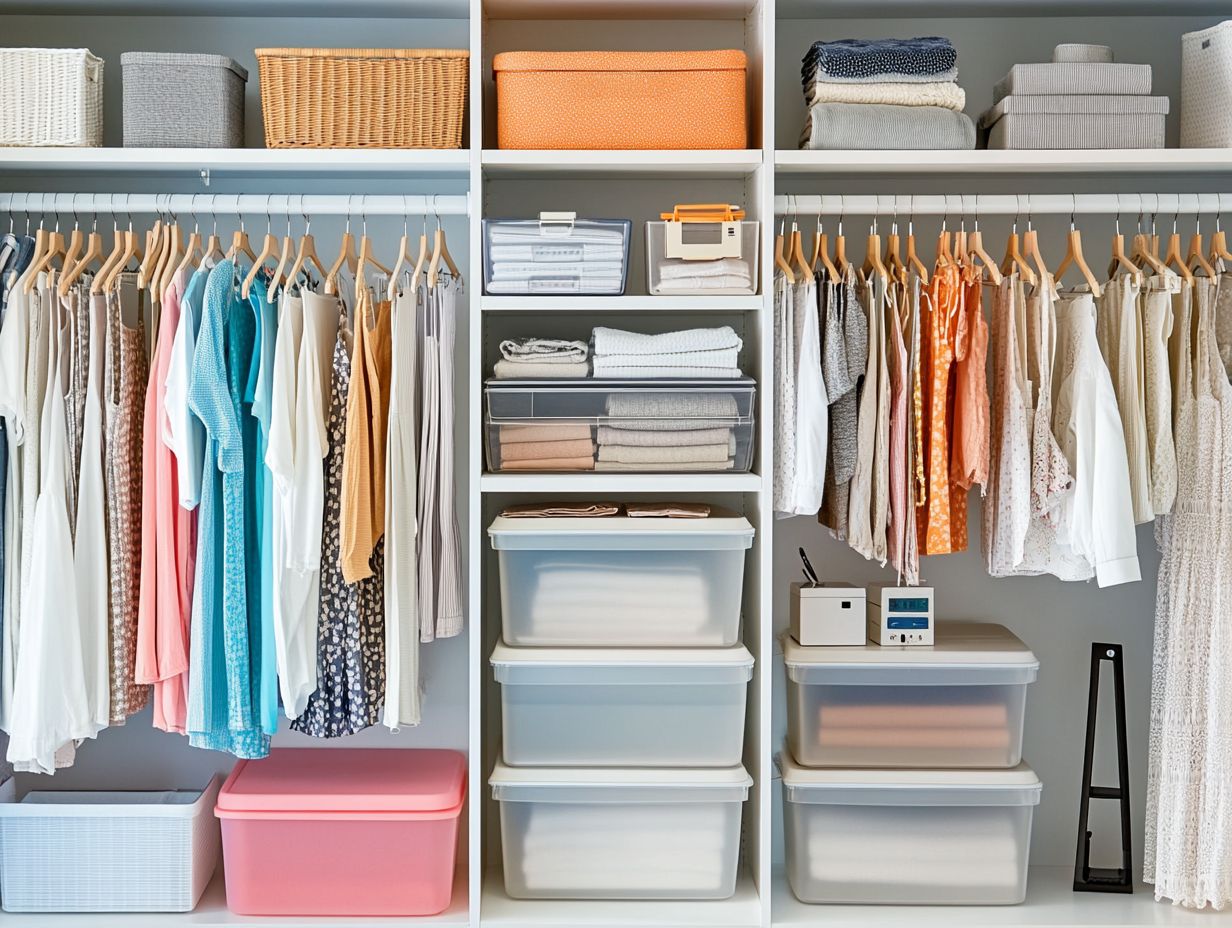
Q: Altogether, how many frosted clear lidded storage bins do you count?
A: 5